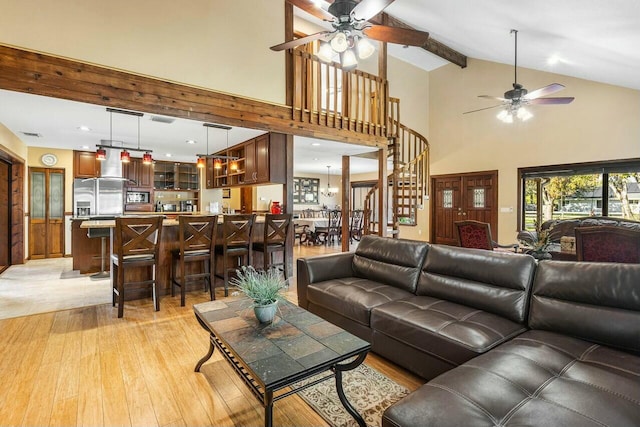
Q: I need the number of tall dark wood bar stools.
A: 4